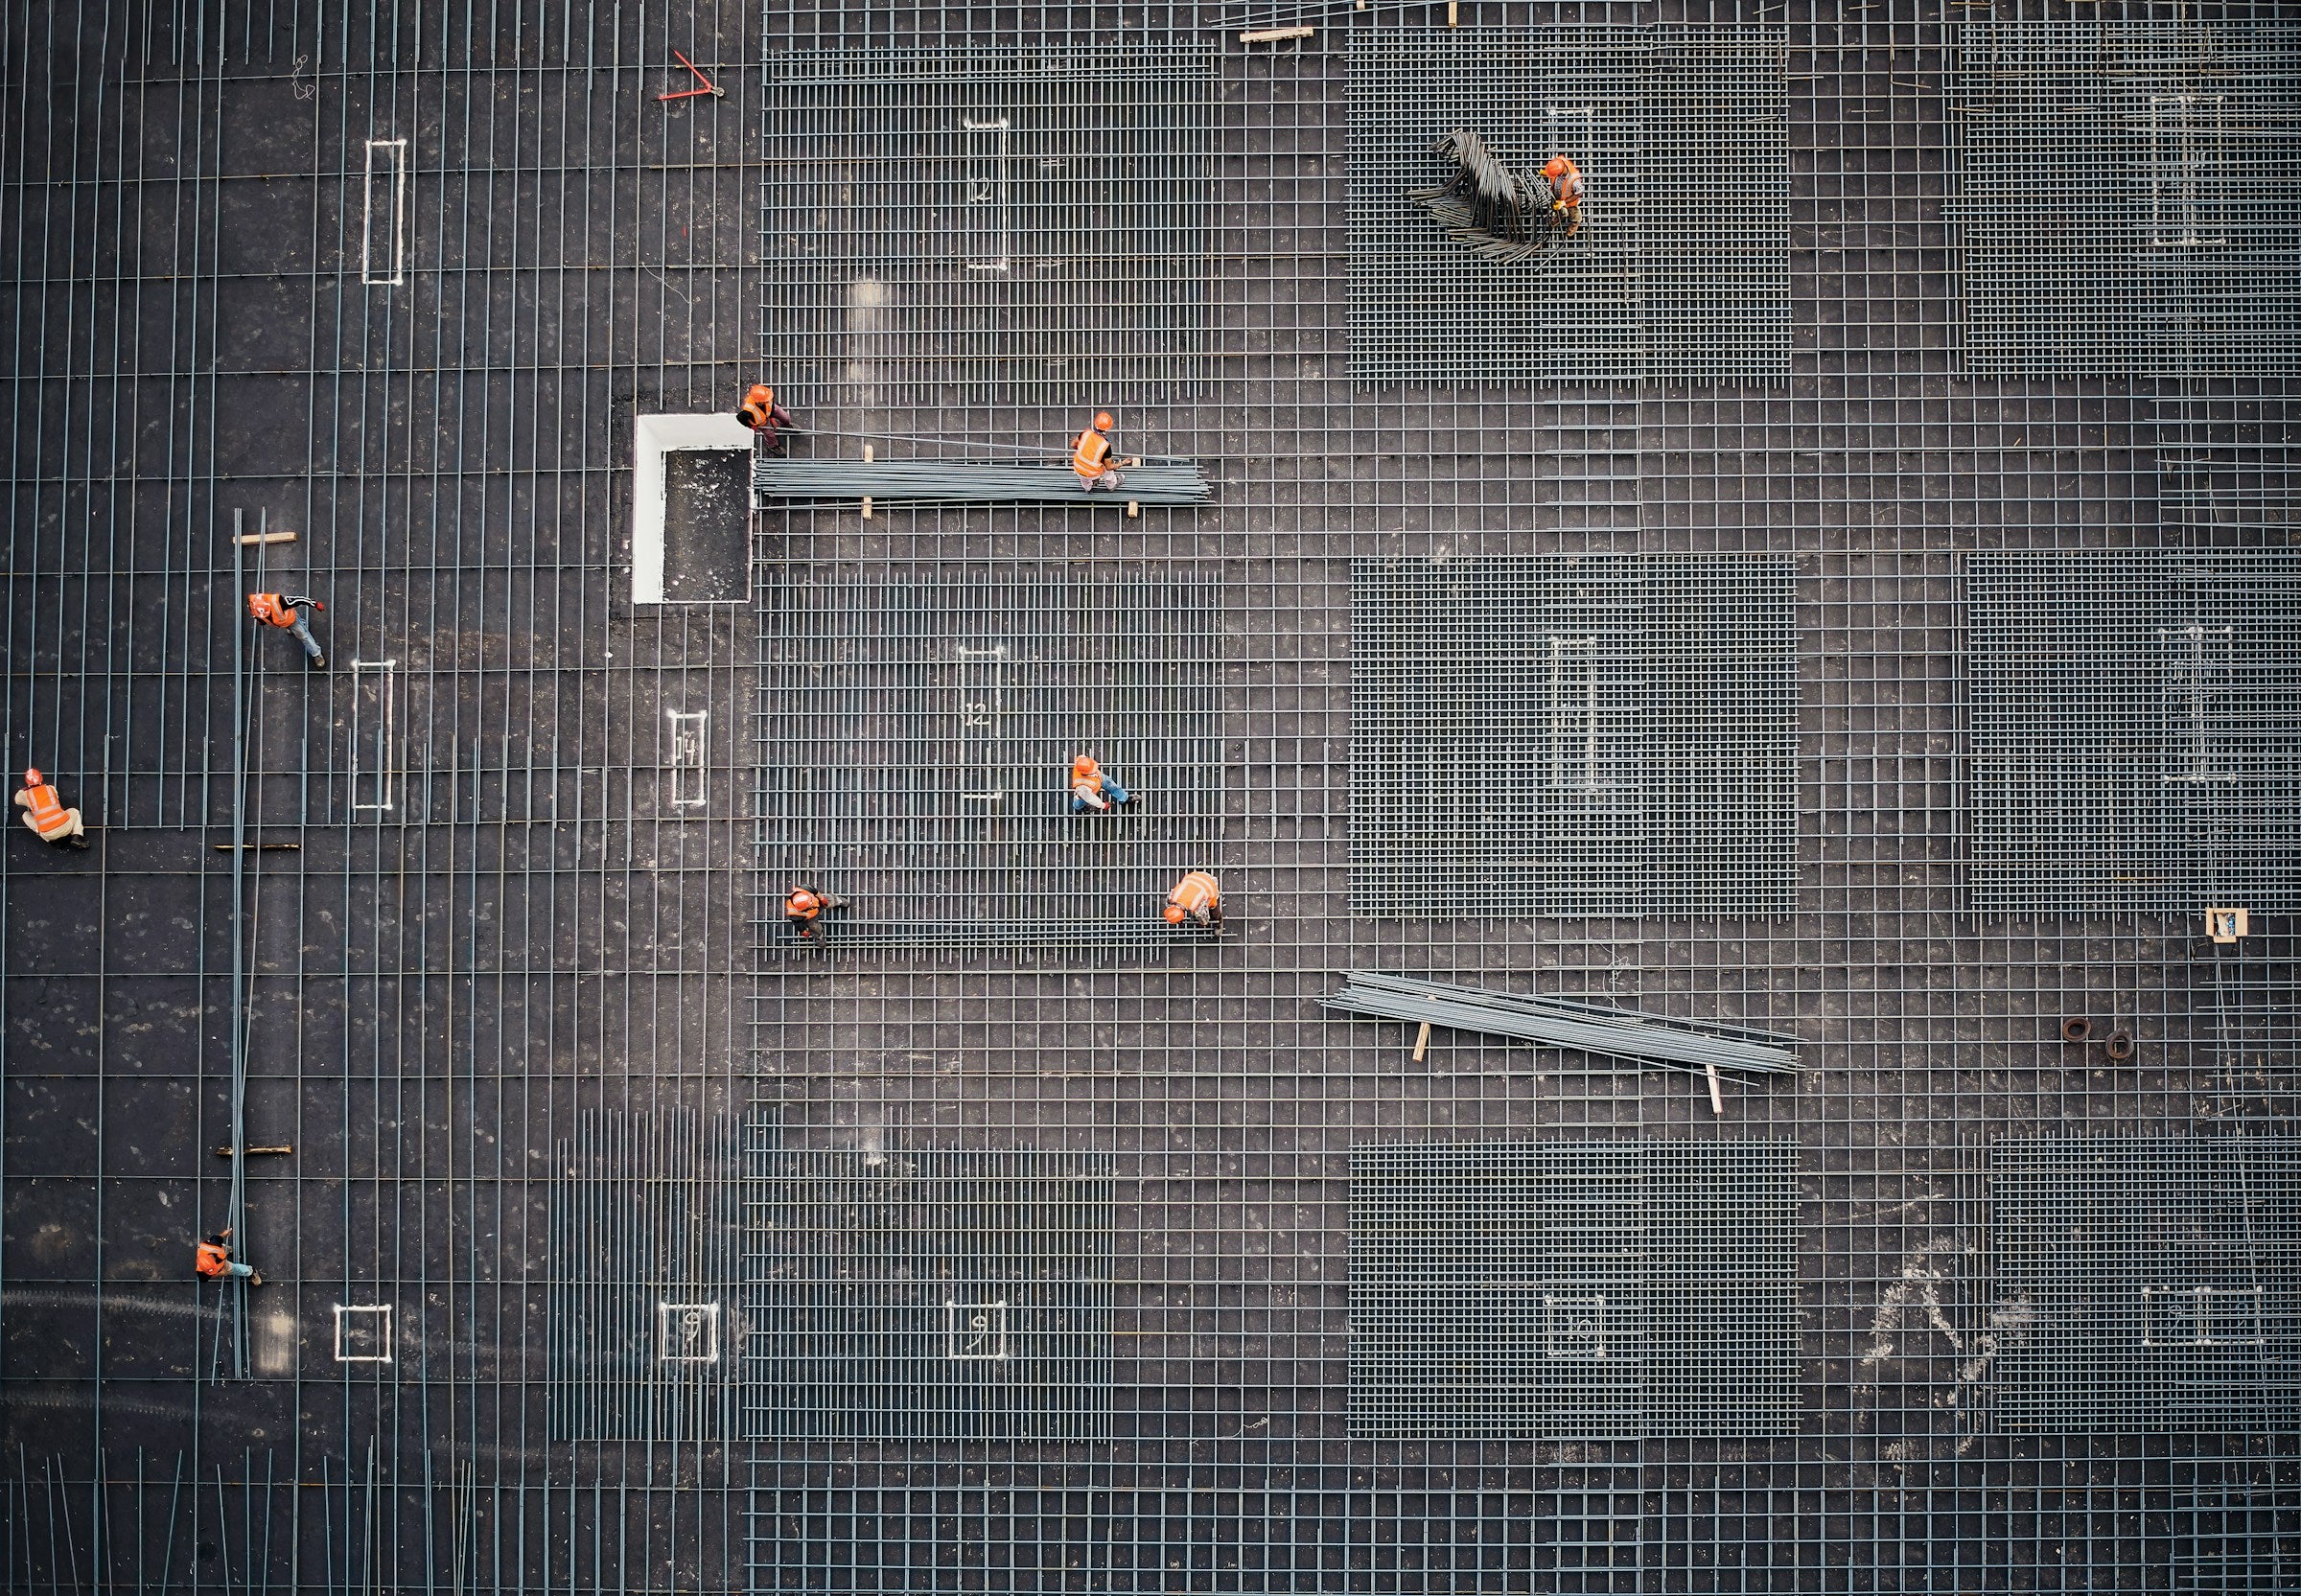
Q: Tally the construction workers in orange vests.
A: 9